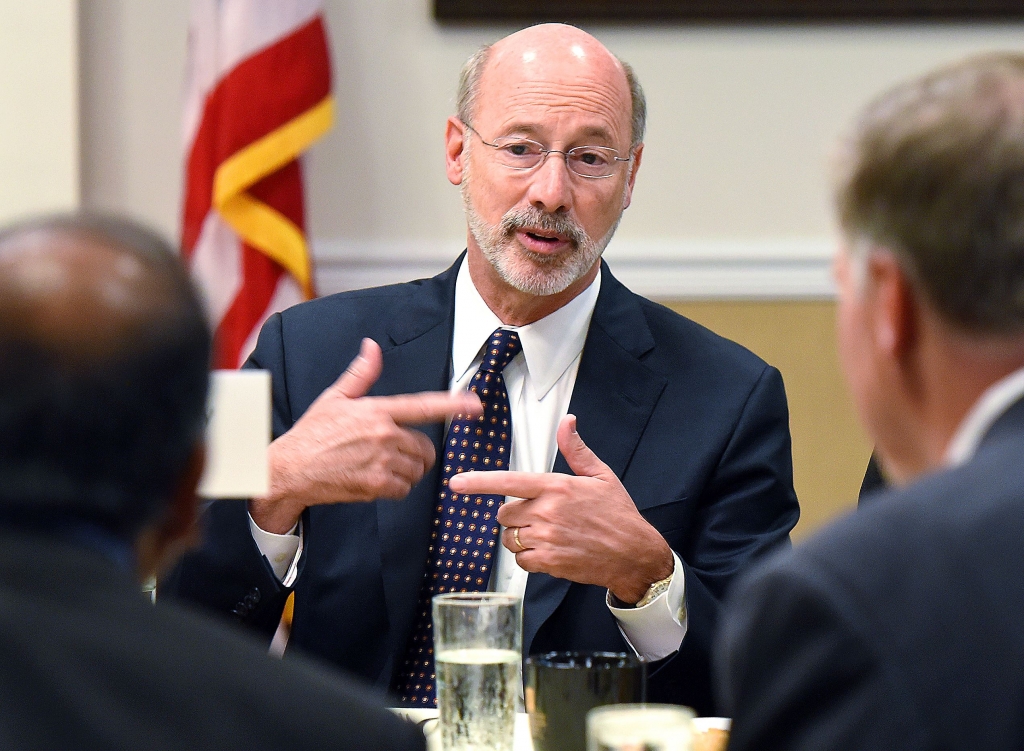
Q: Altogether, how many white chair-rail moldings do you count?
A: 1